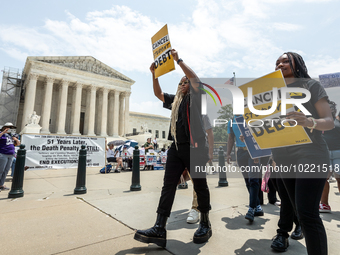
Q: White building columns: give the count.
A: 8